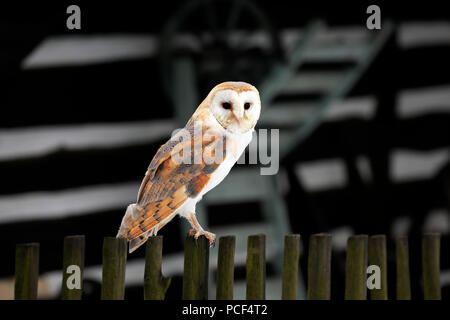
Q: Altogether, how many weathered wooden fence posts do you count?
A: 13